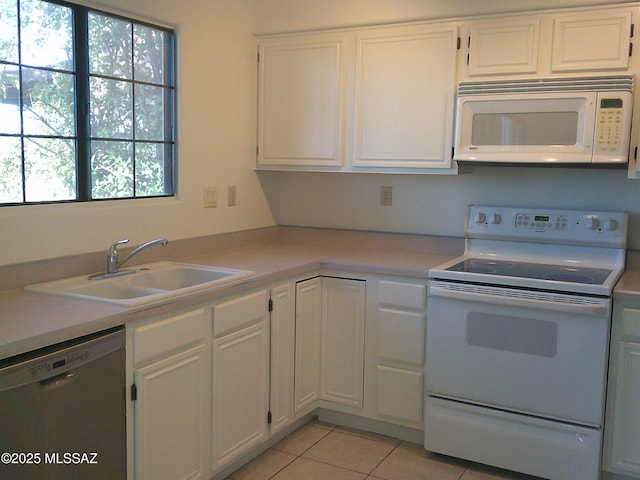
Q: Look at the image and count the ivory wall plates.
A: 3